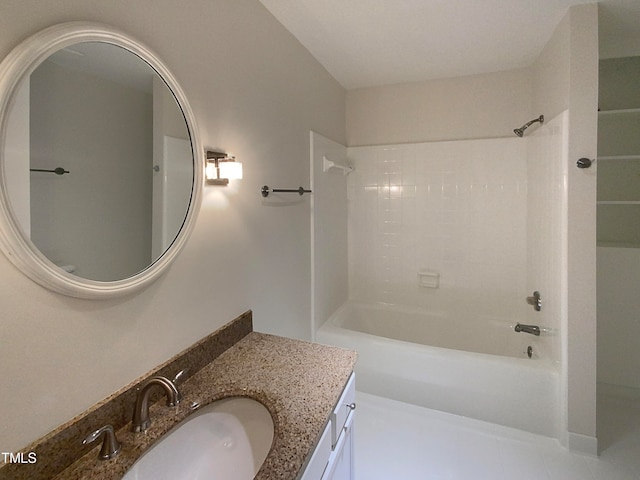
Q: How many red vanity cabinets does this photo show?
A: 0